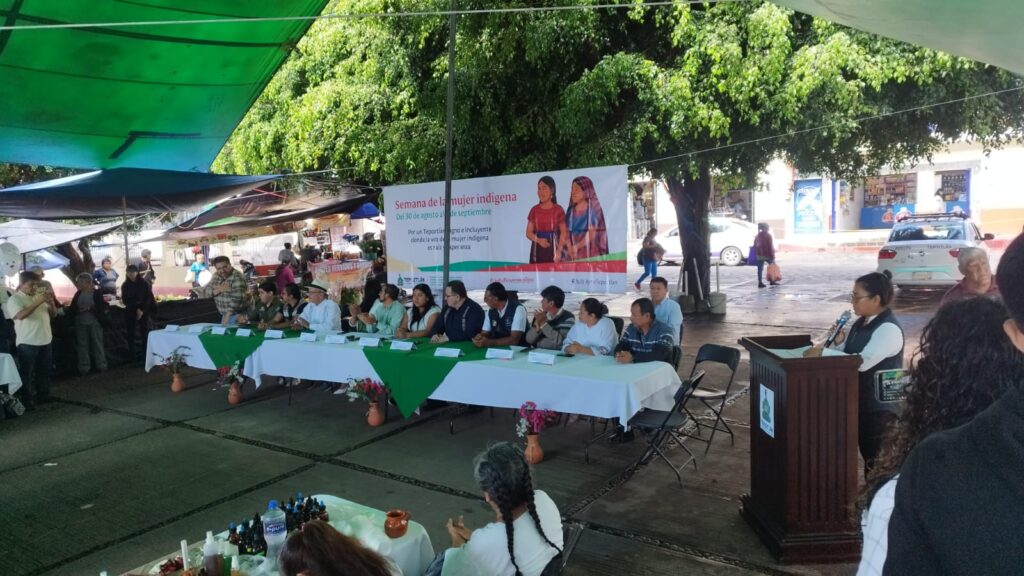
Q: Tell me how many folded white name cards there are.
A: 12